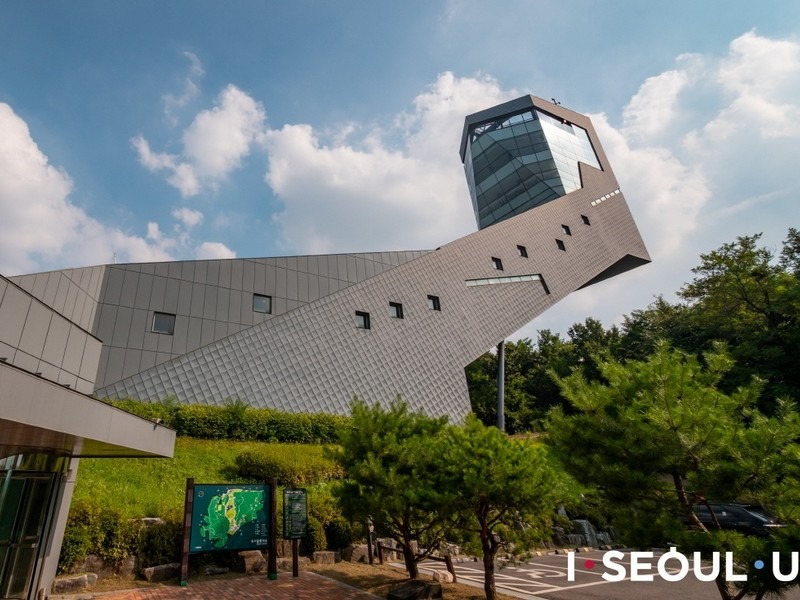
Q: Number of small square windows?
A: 10